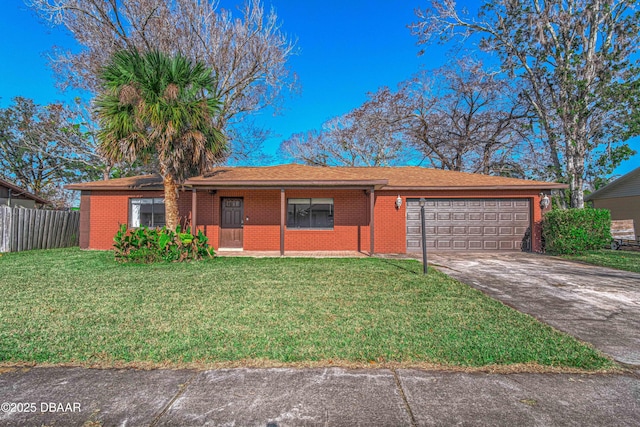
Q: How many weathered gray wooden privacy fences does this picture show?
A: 1